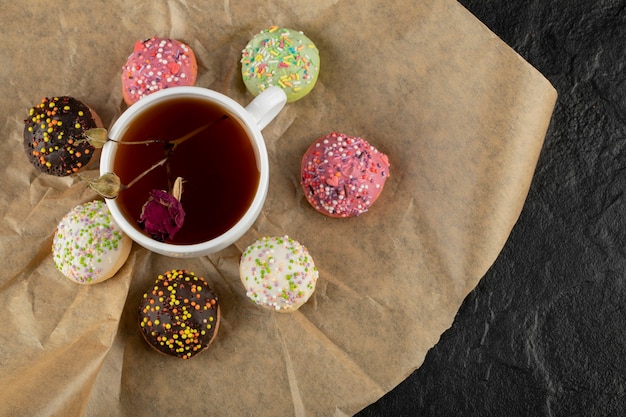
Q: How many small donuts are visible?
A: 7